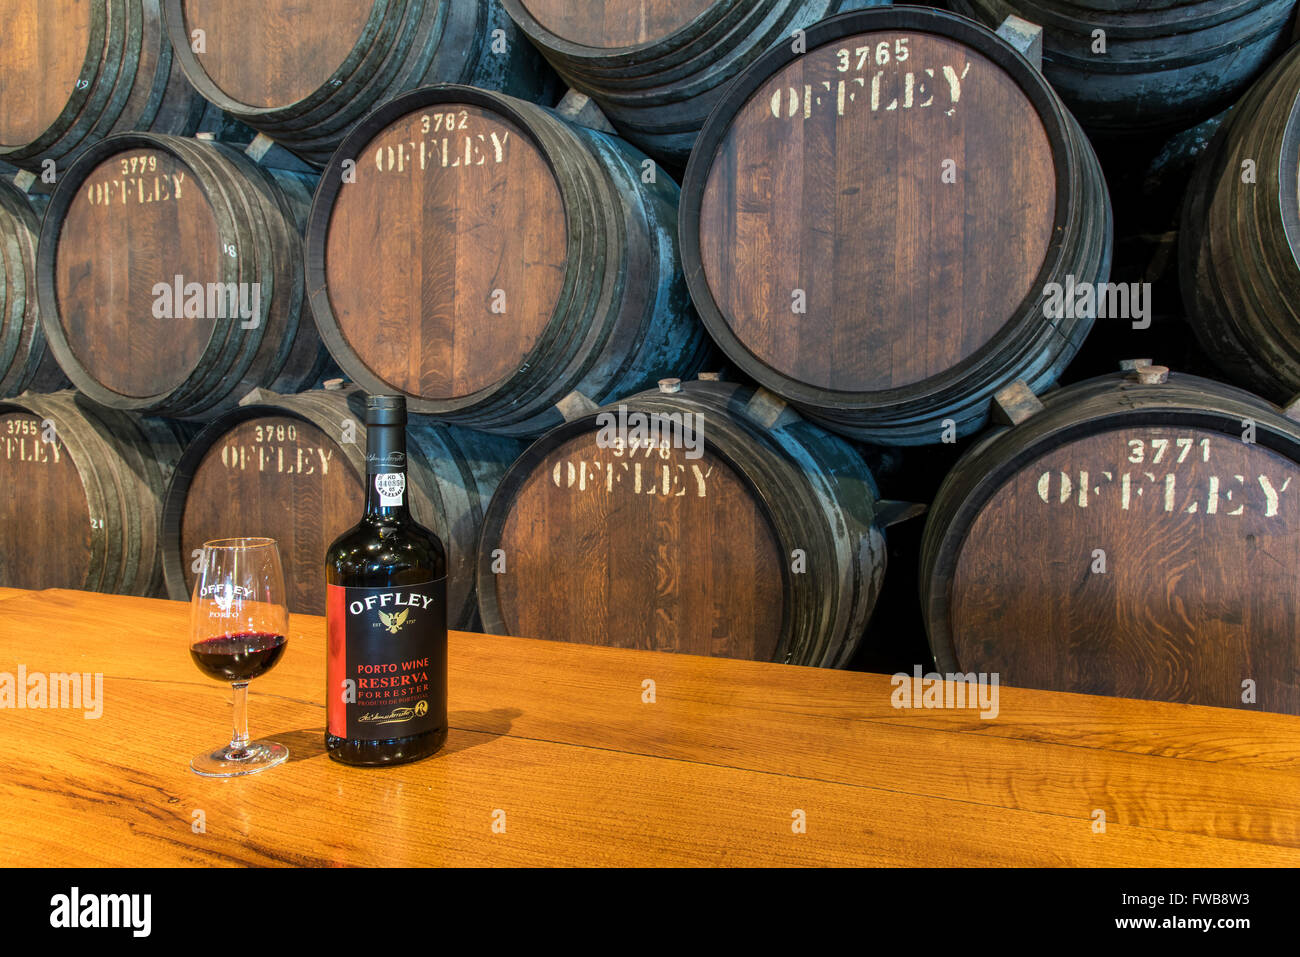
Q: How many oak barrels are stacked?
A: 13